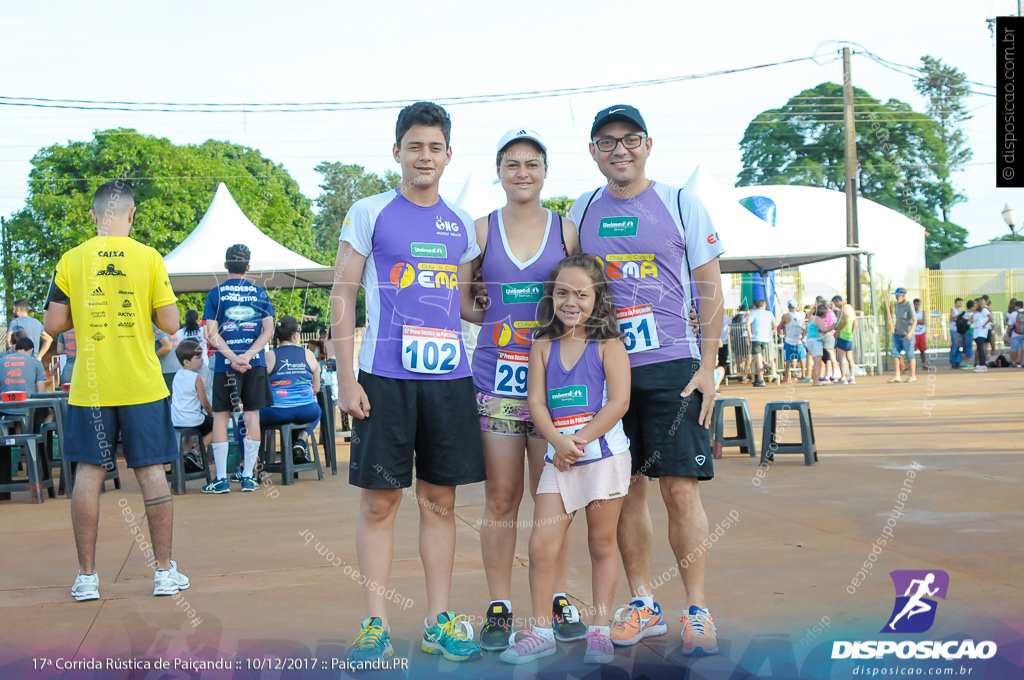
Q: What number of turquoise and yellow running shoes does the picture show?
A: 2